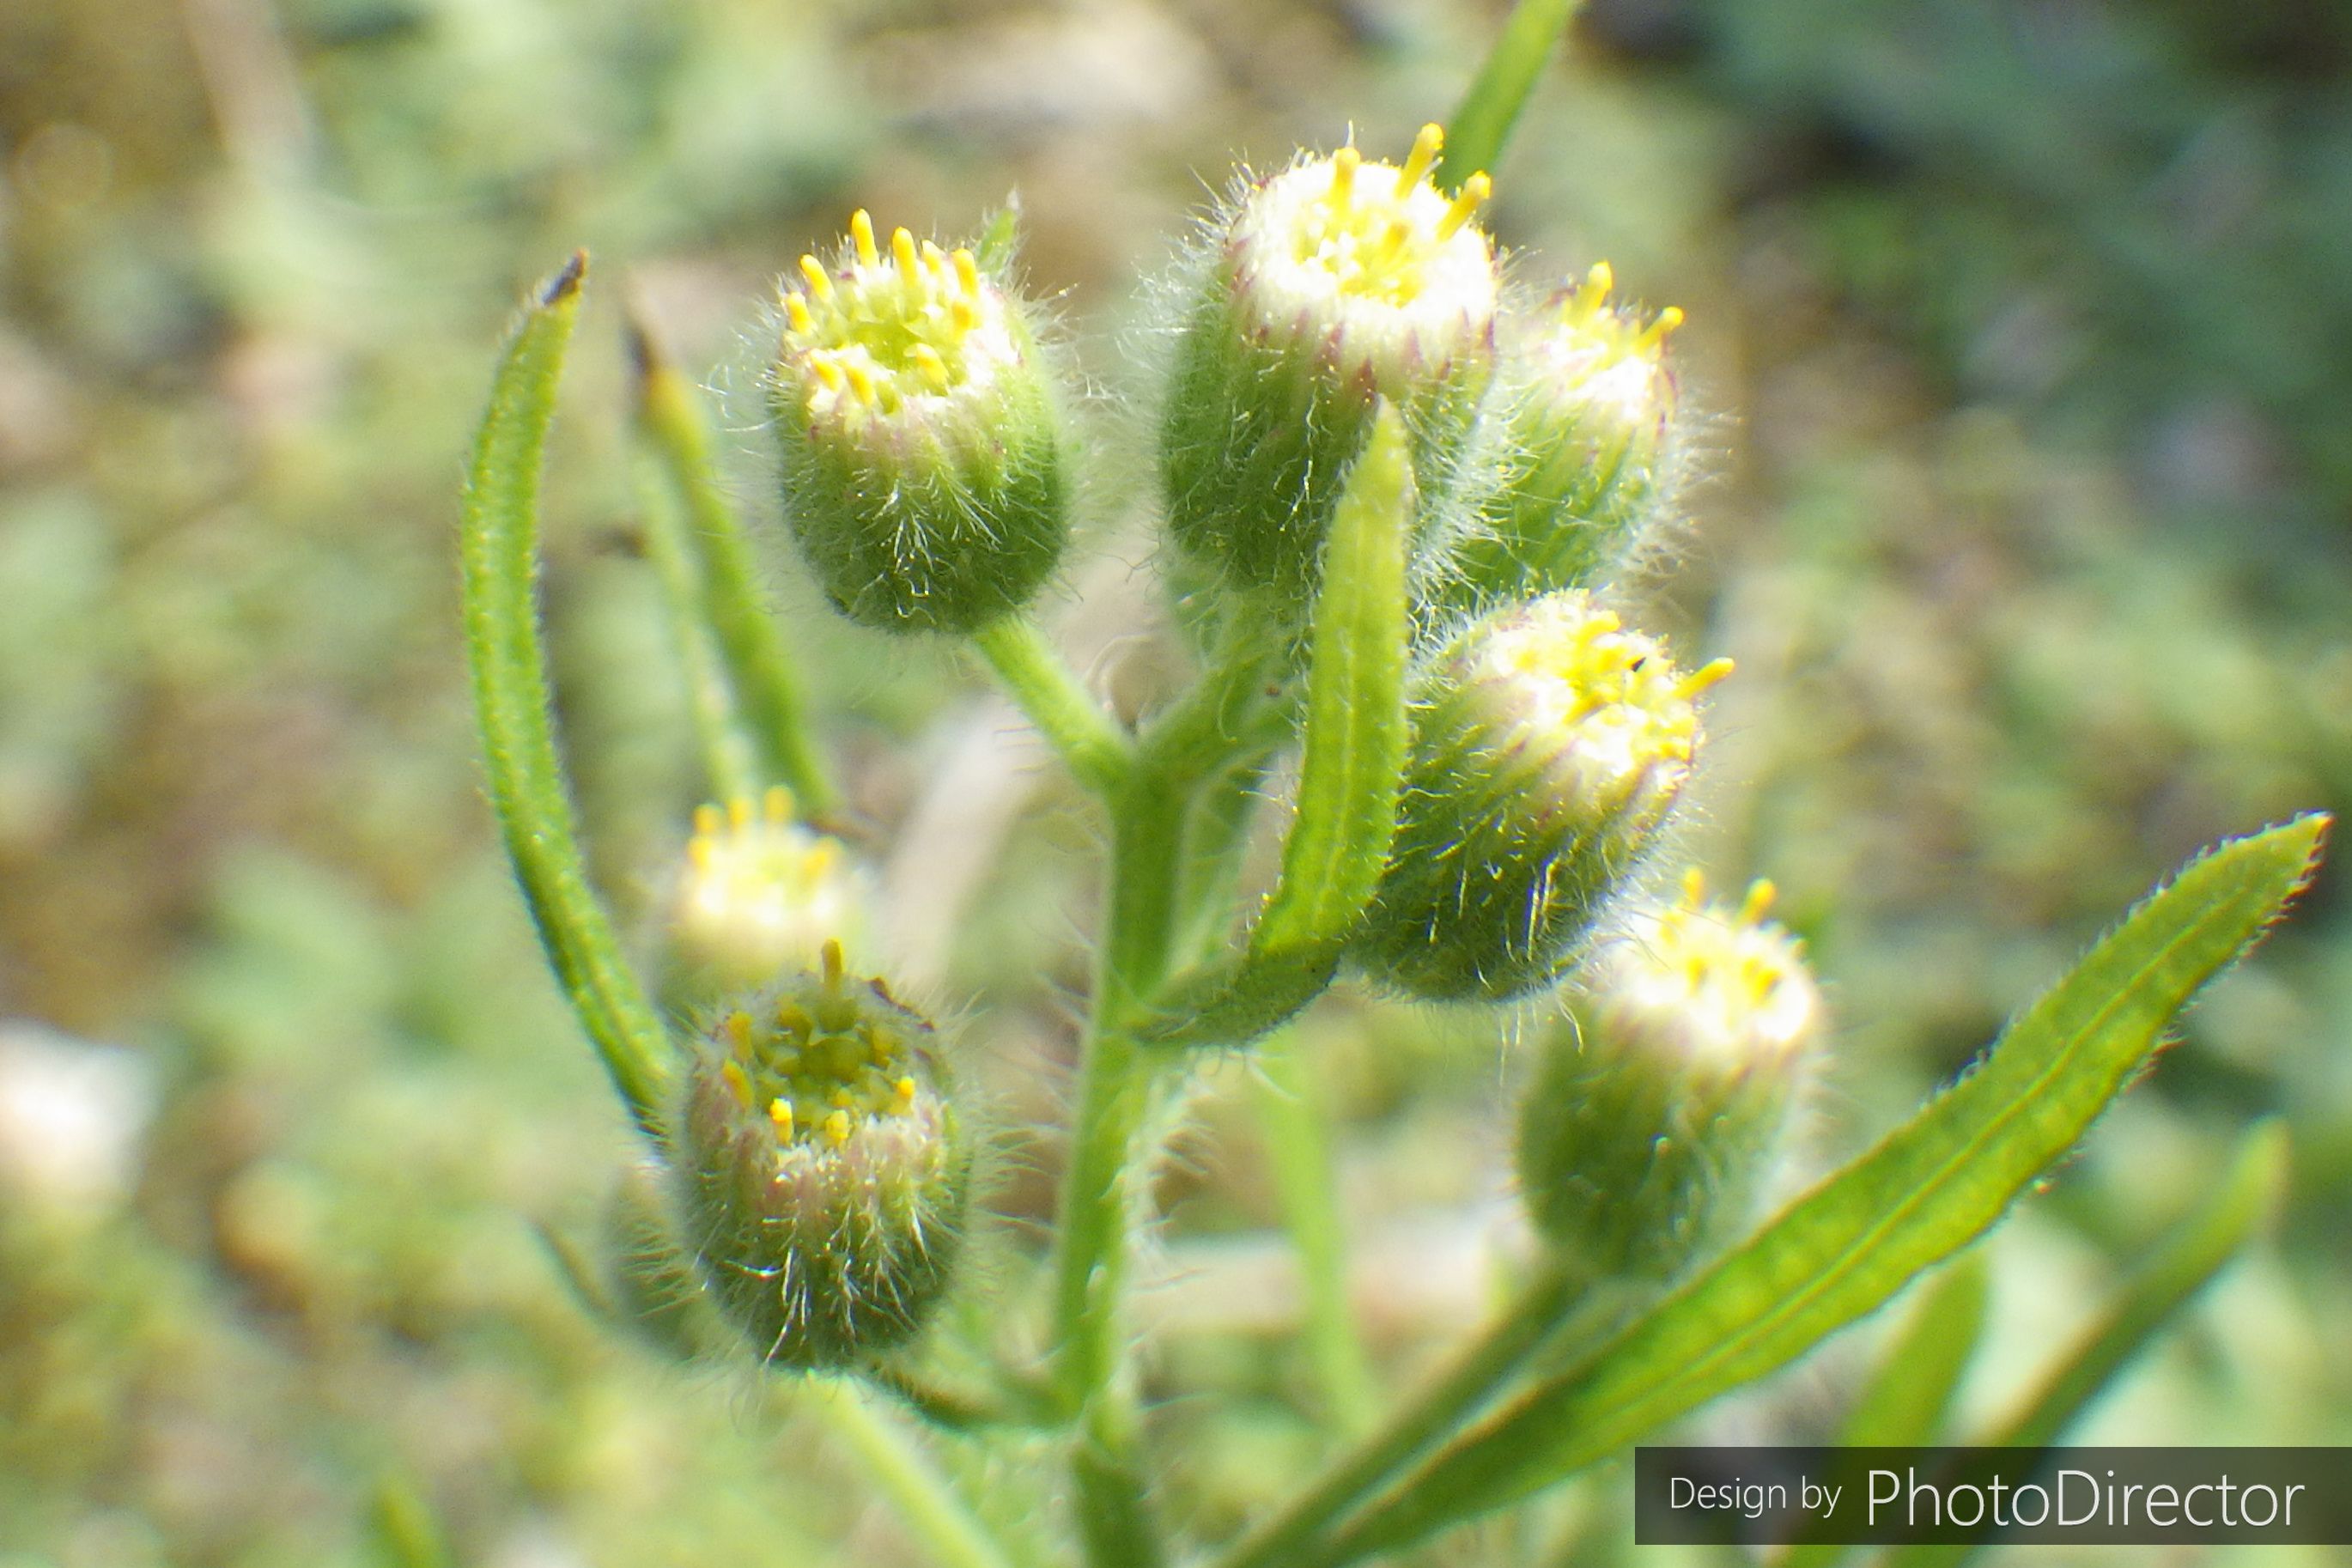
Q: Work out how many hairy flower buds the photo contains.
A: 7